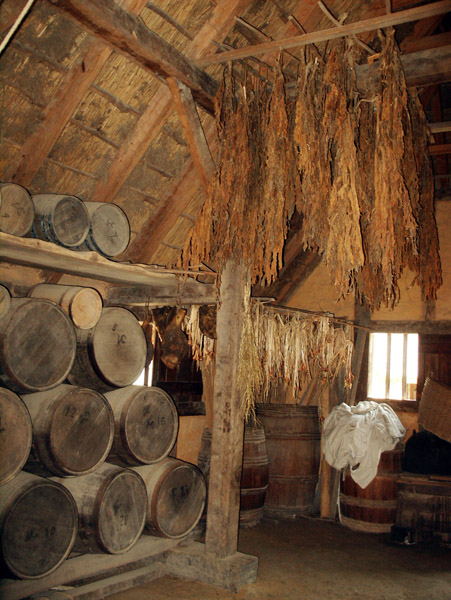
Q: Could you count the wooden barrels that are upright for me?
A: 3